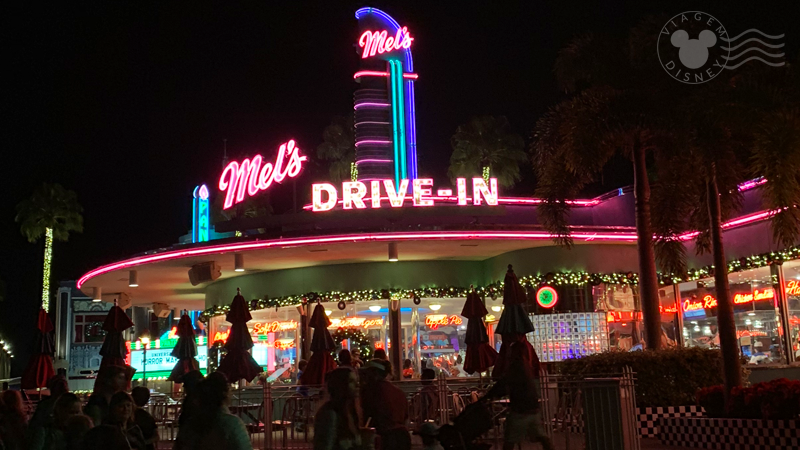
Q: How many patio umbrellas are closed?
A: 7